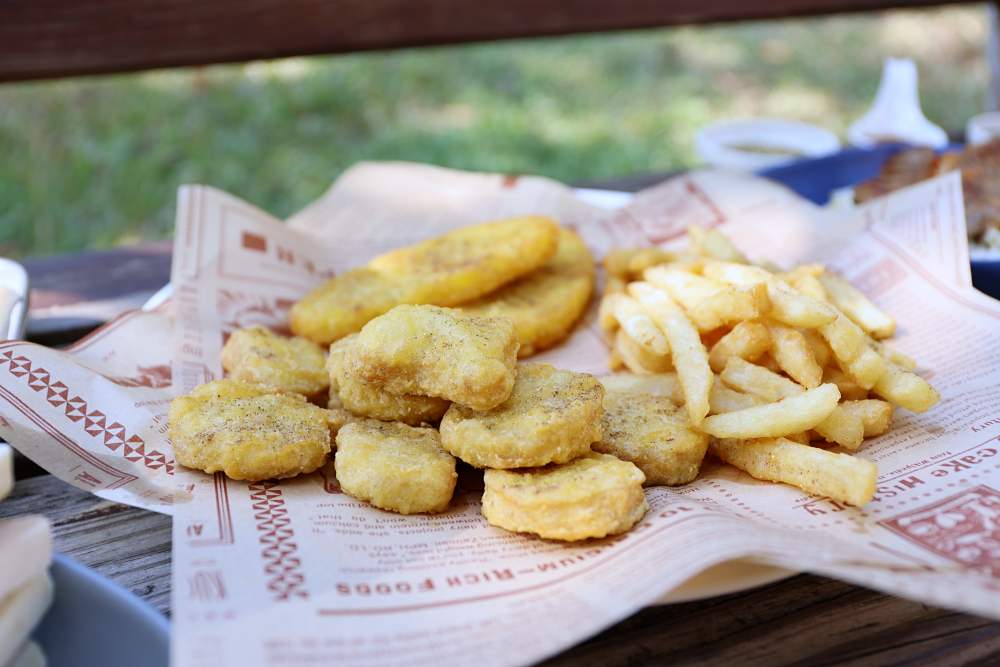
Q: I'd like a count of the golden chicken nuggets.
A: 8